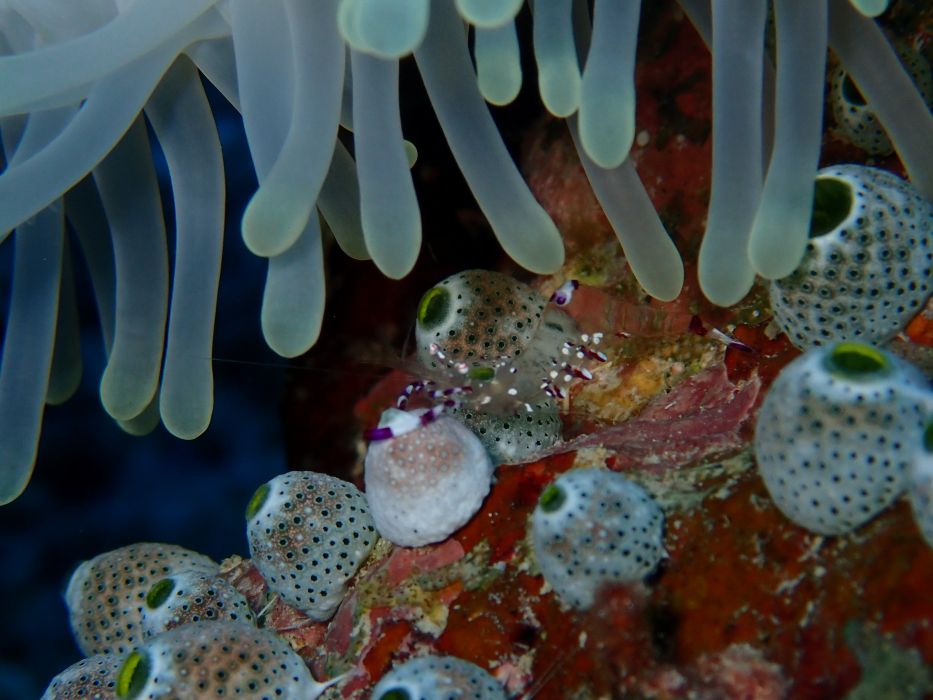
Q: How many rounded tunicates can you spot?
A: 14